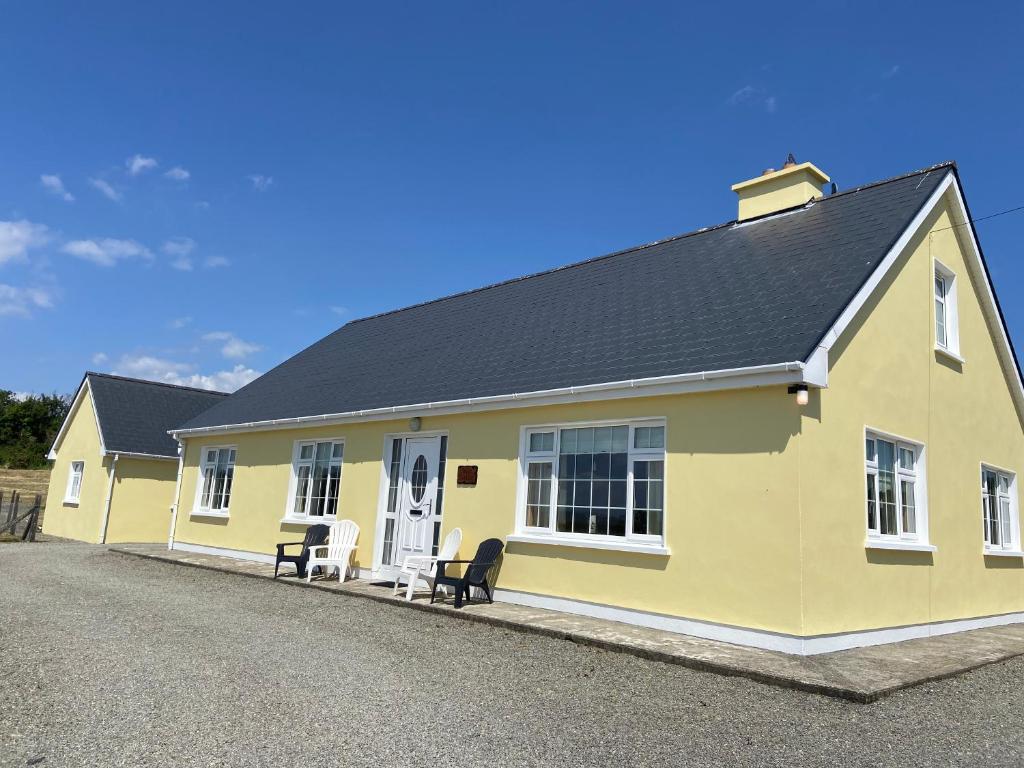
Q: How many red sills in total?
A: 0